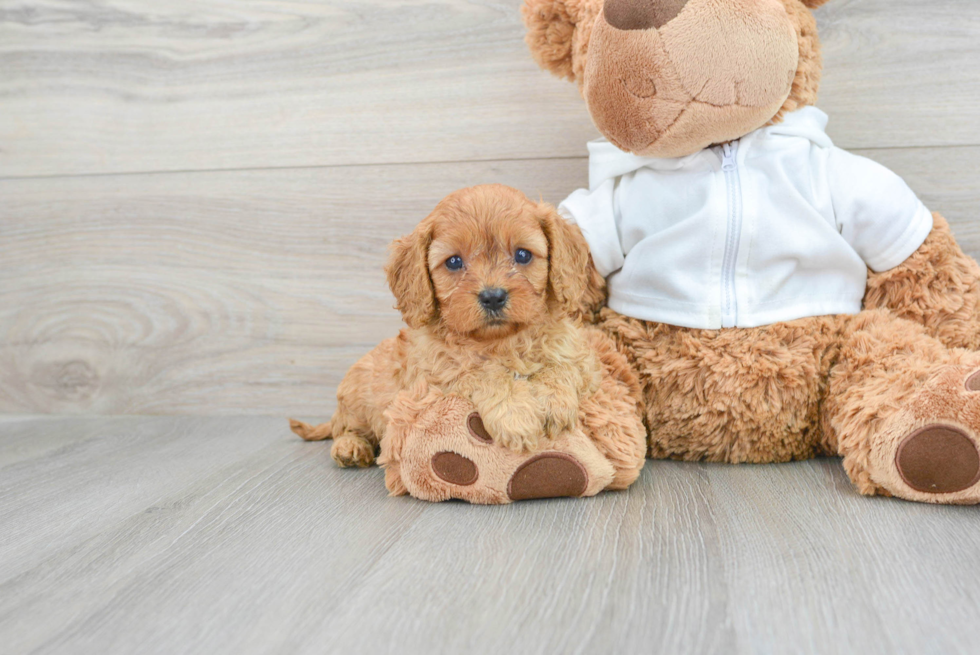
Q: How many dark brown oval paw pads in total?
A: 5